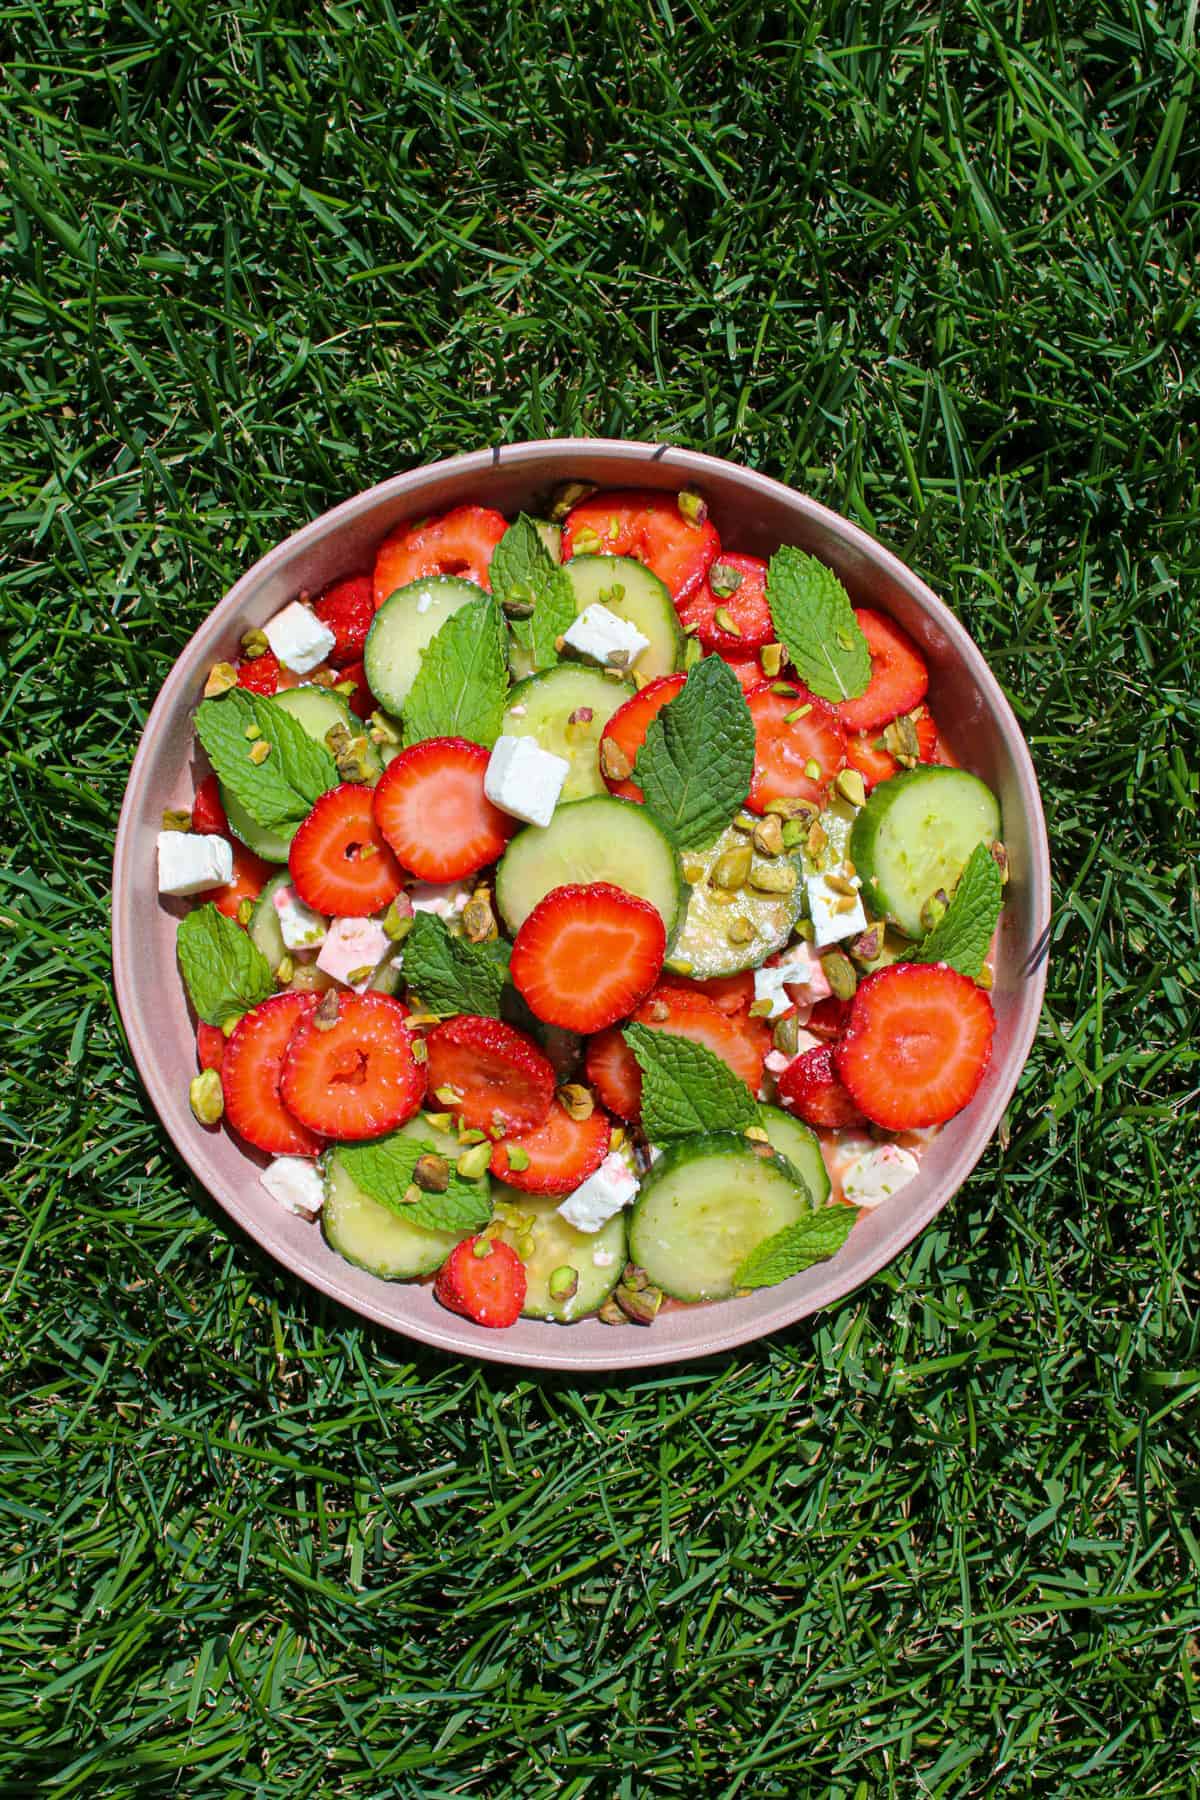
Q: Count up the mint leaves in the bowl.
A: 11